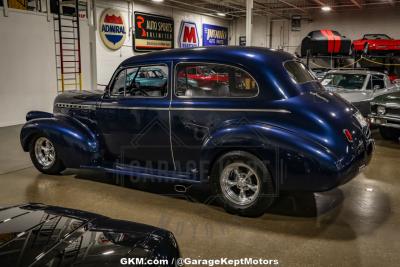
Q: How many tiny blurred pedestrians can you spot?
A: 0